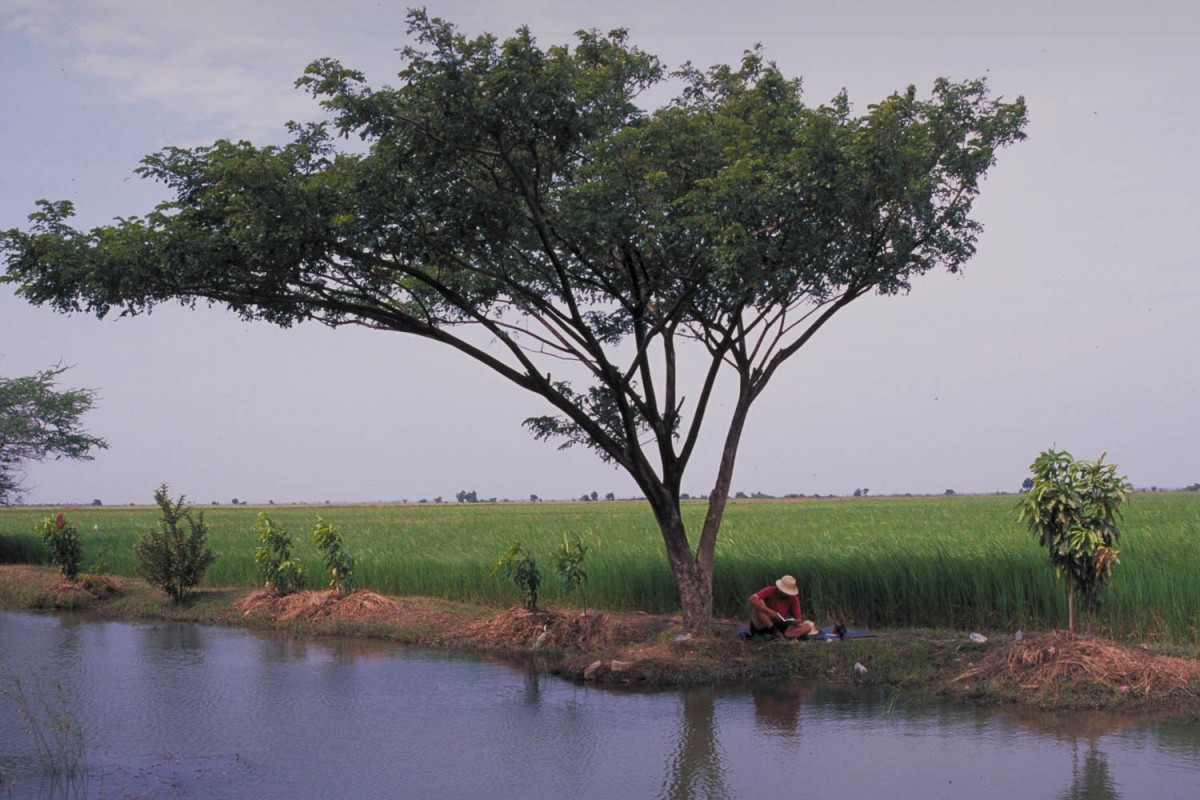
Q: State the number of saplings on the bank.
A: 7